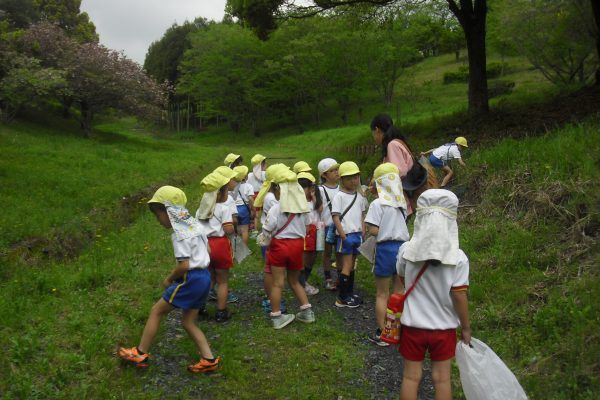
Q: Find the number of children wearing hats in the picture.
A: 15